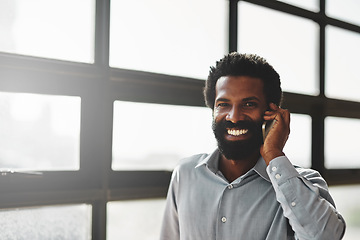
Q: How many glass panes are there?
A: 13